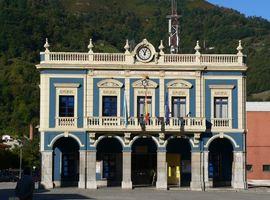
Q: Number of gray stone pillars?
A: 6